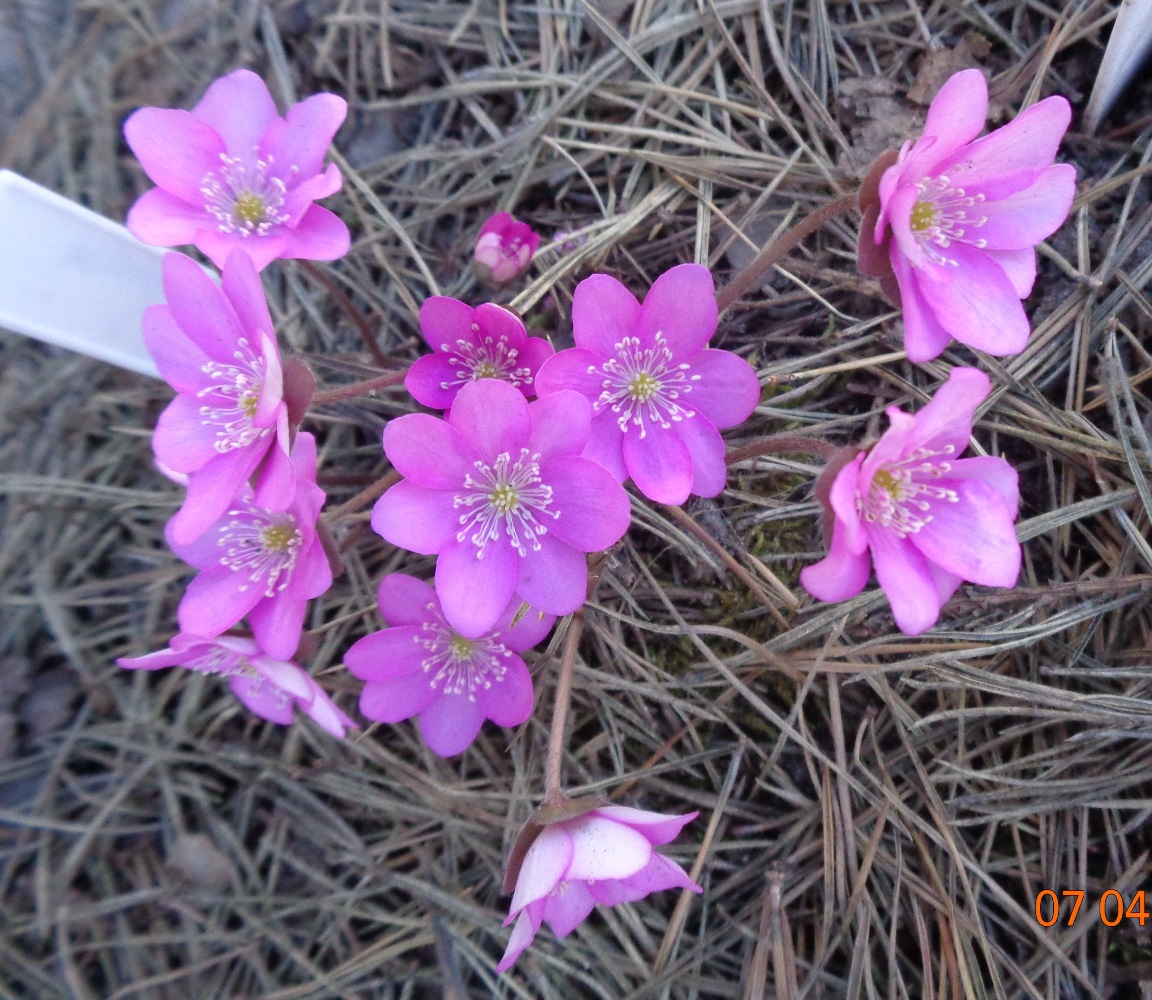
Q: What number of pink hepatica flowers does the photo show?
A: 12